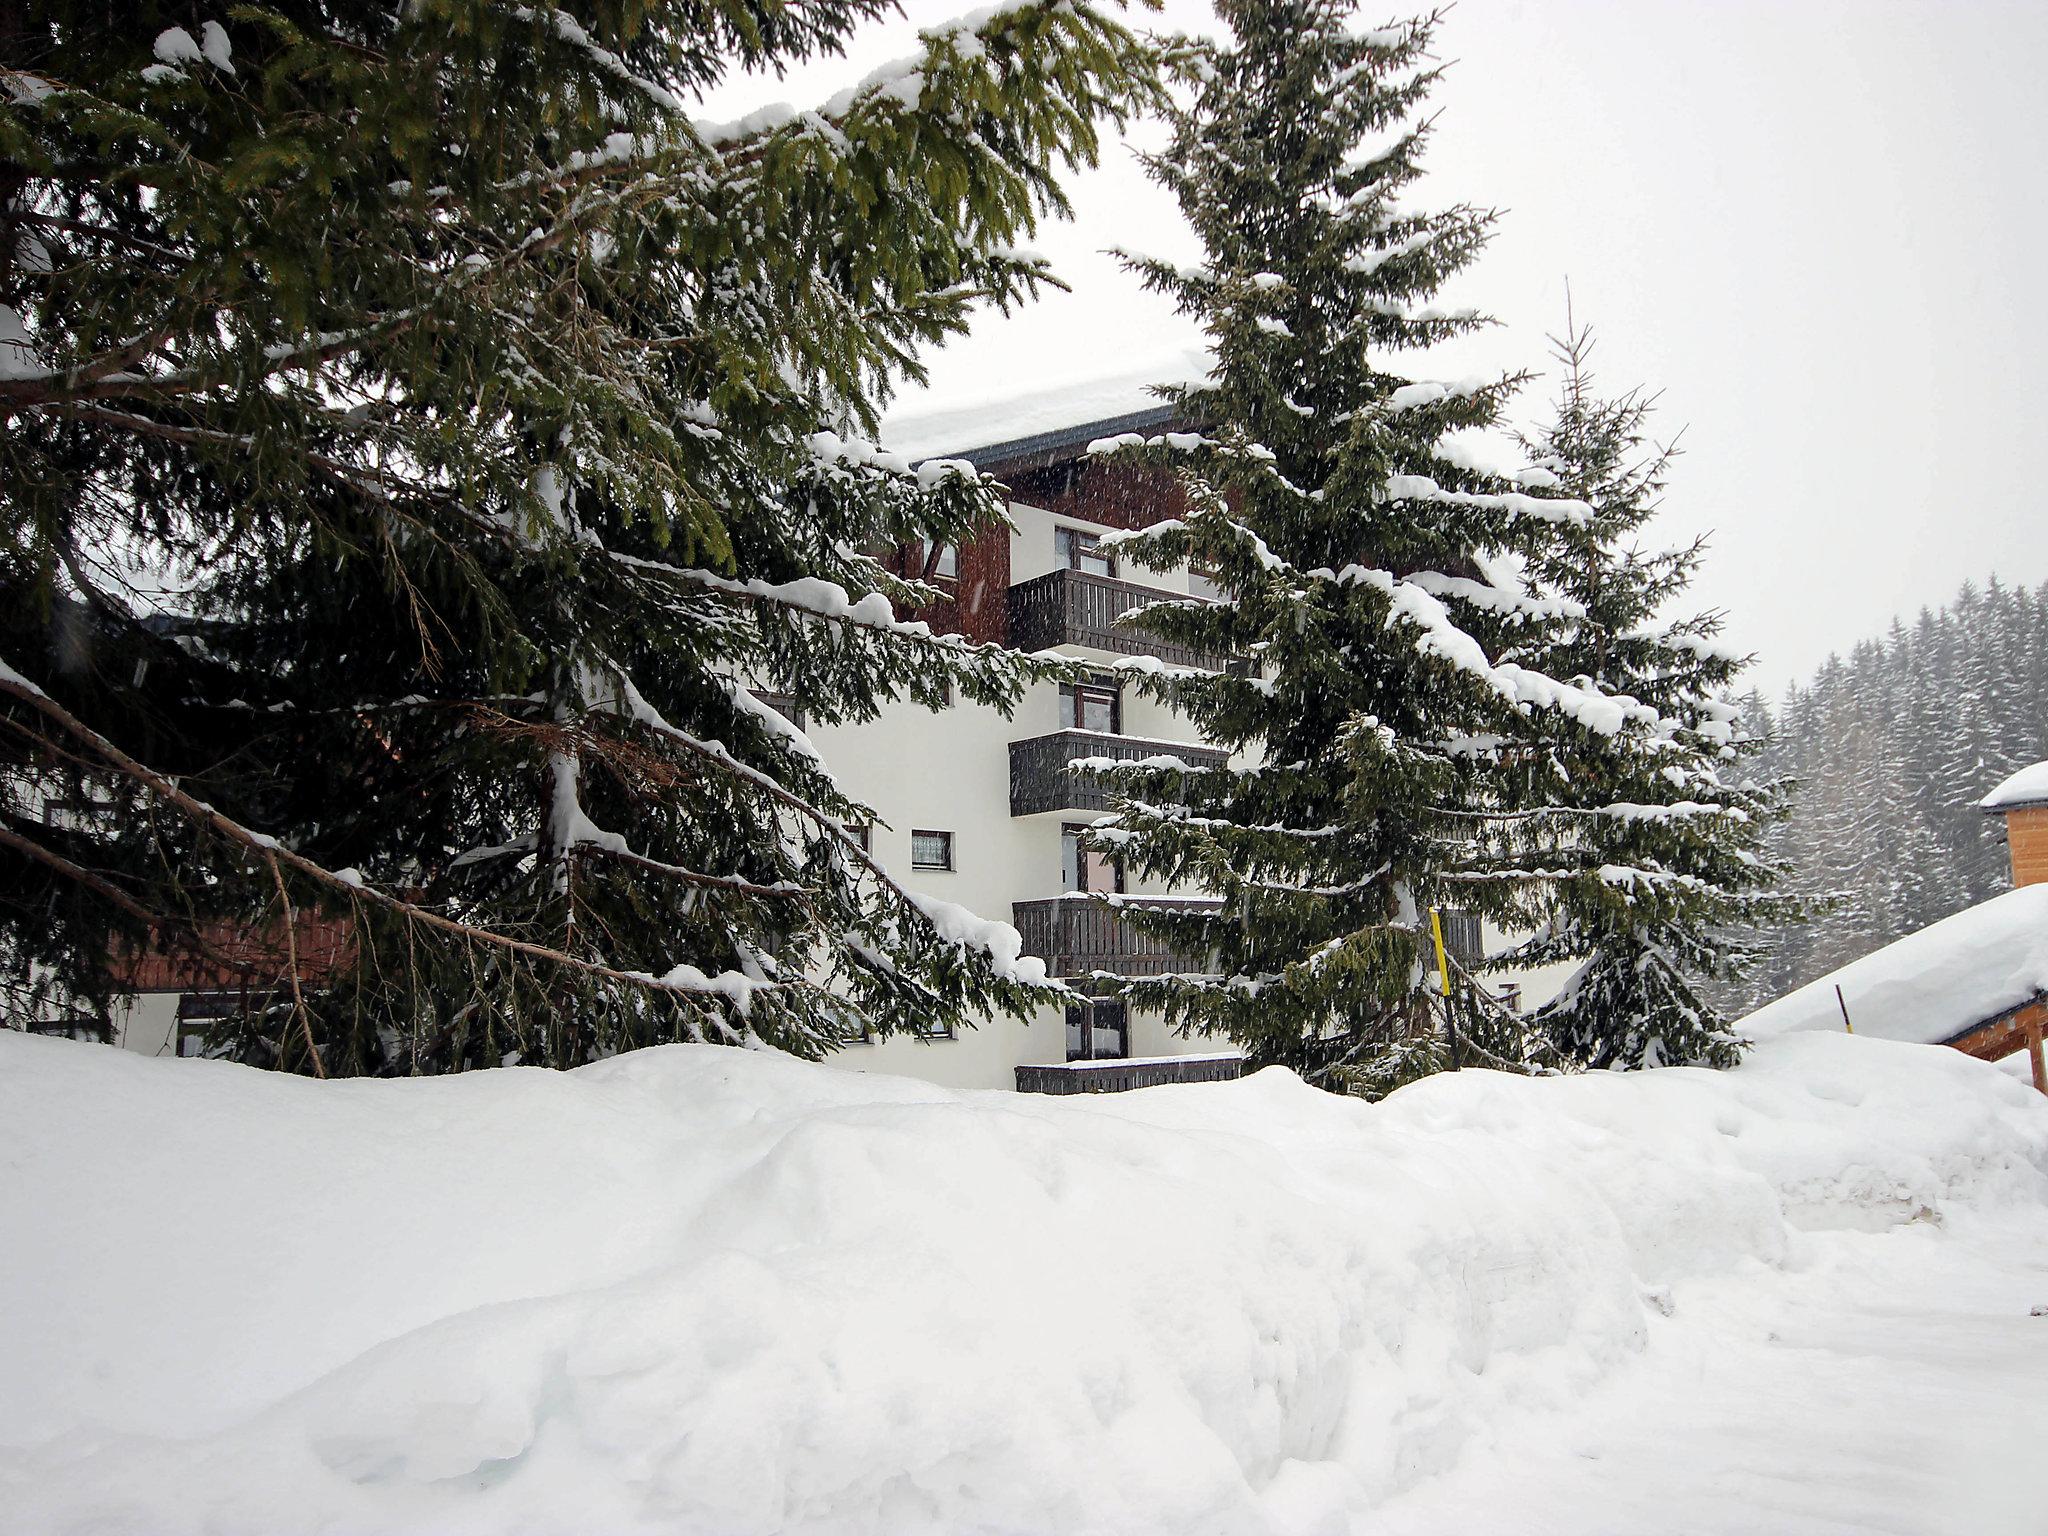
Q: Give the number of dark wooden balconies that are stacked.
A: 4